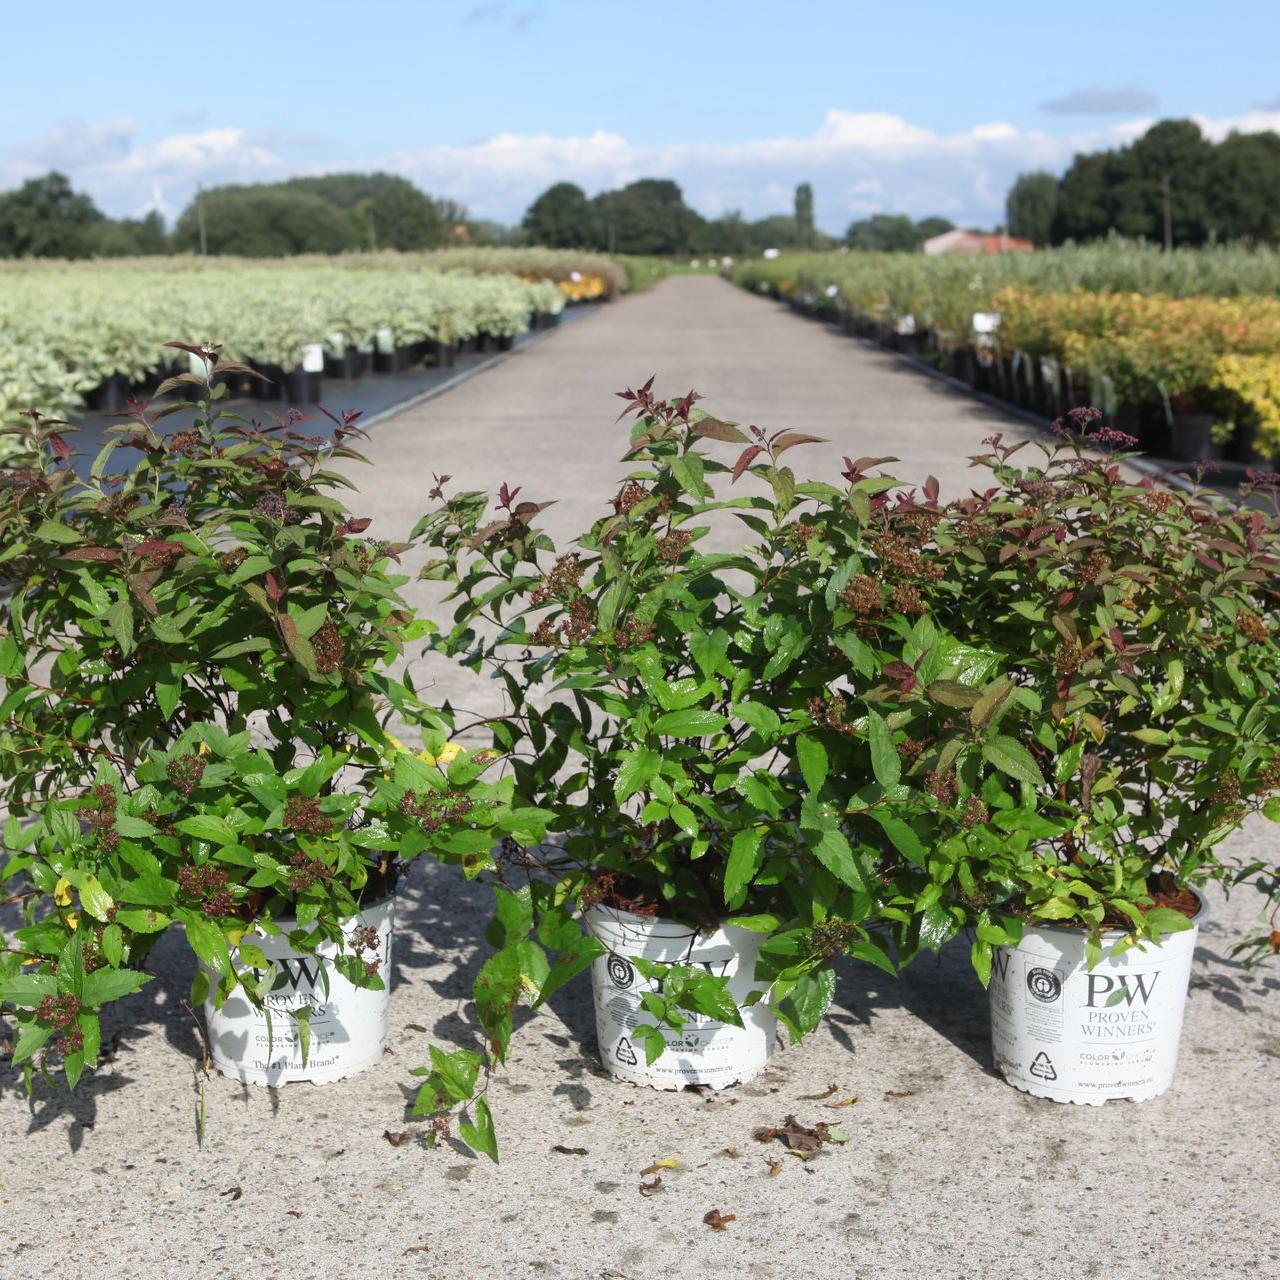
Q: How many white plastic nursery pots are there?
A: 3